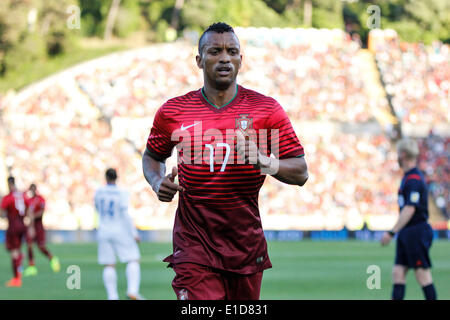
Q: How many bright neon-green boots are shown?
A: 2